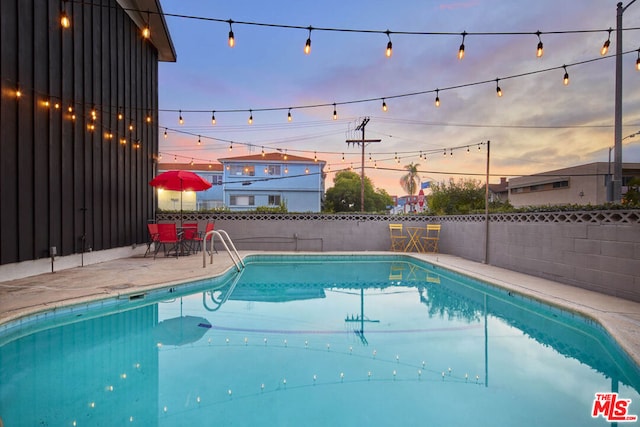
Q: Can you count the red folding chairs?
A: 4